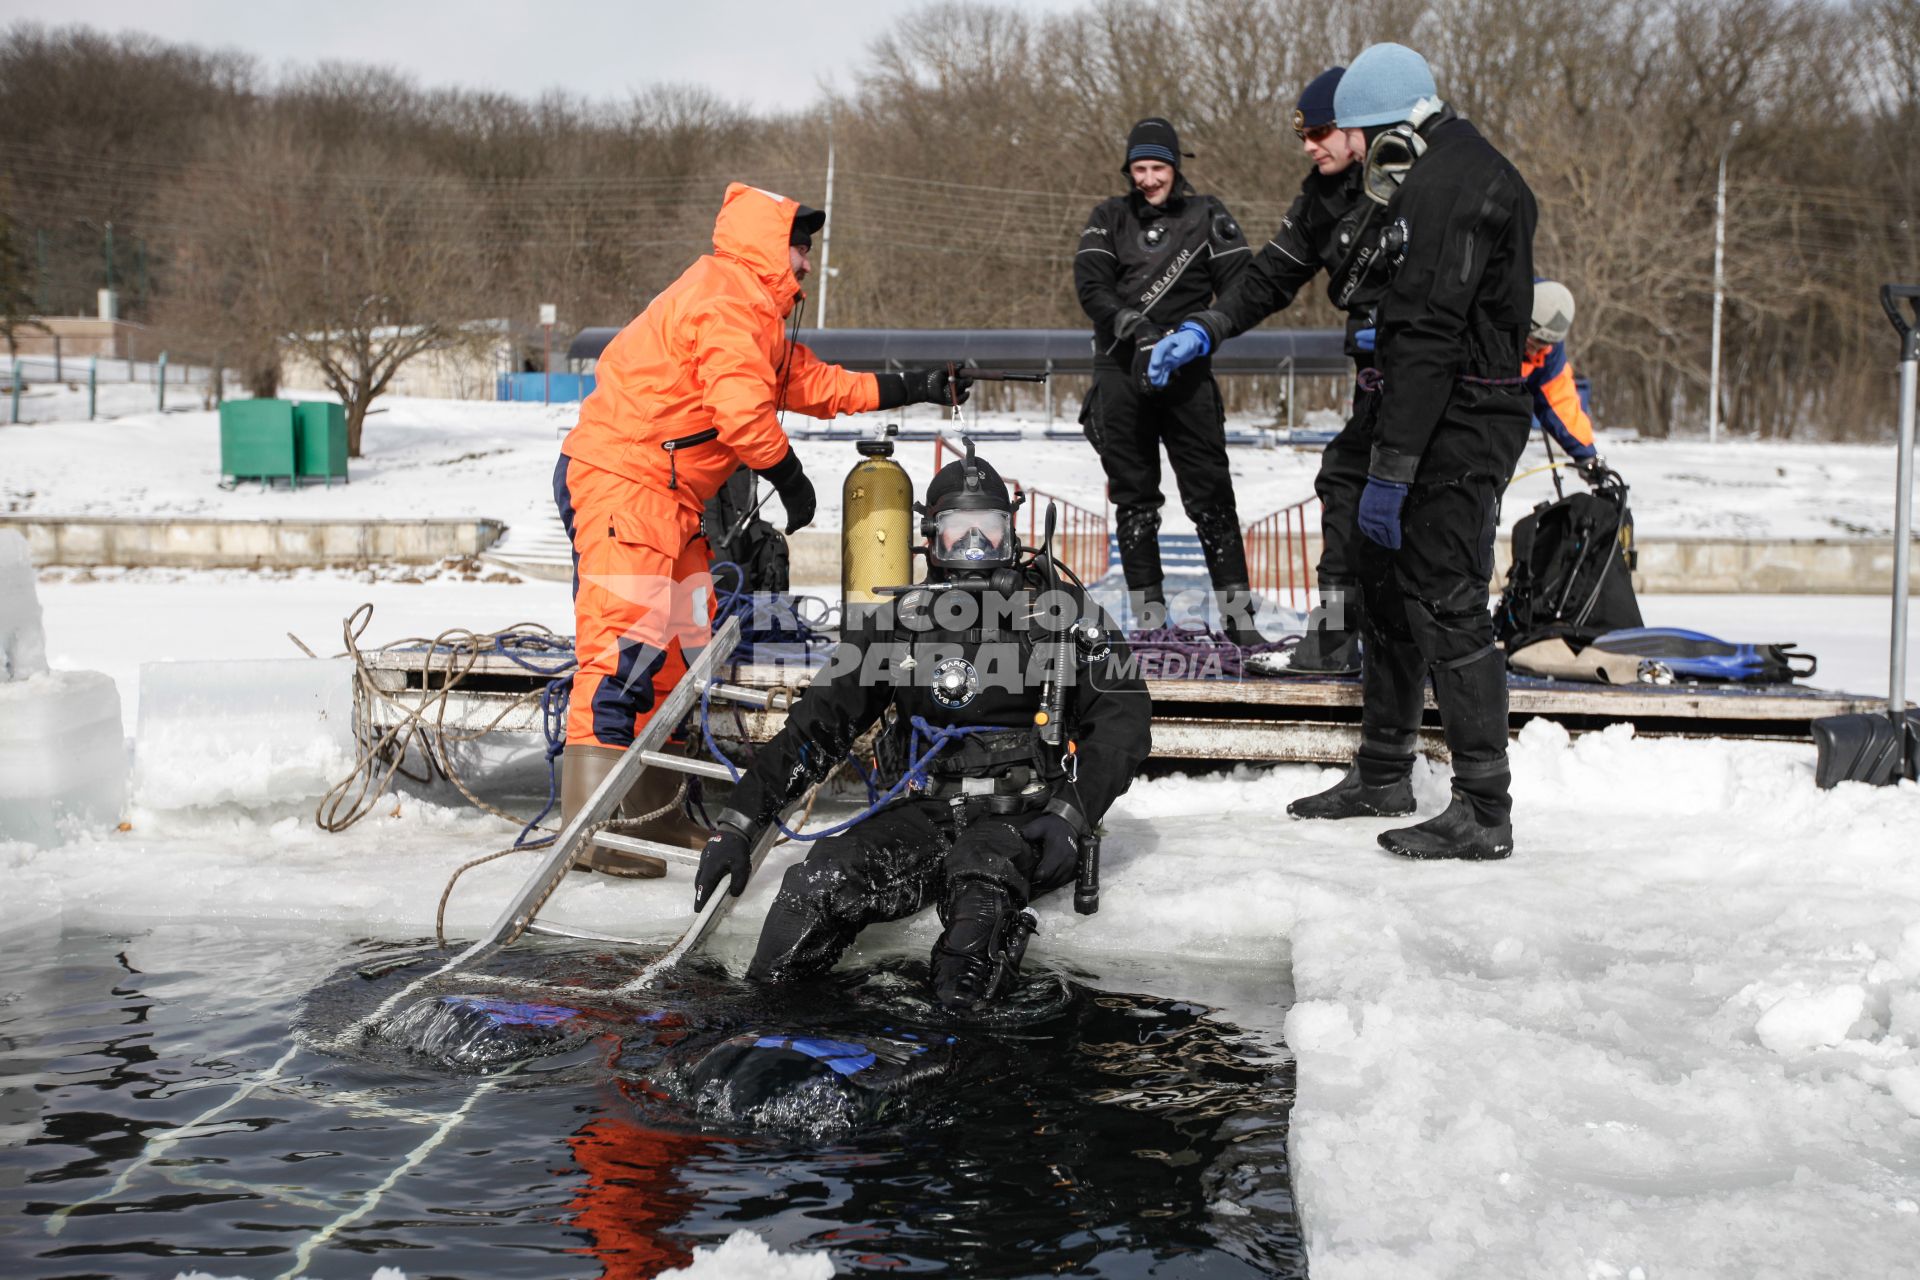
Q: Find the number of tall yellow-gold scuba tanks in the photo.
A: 1